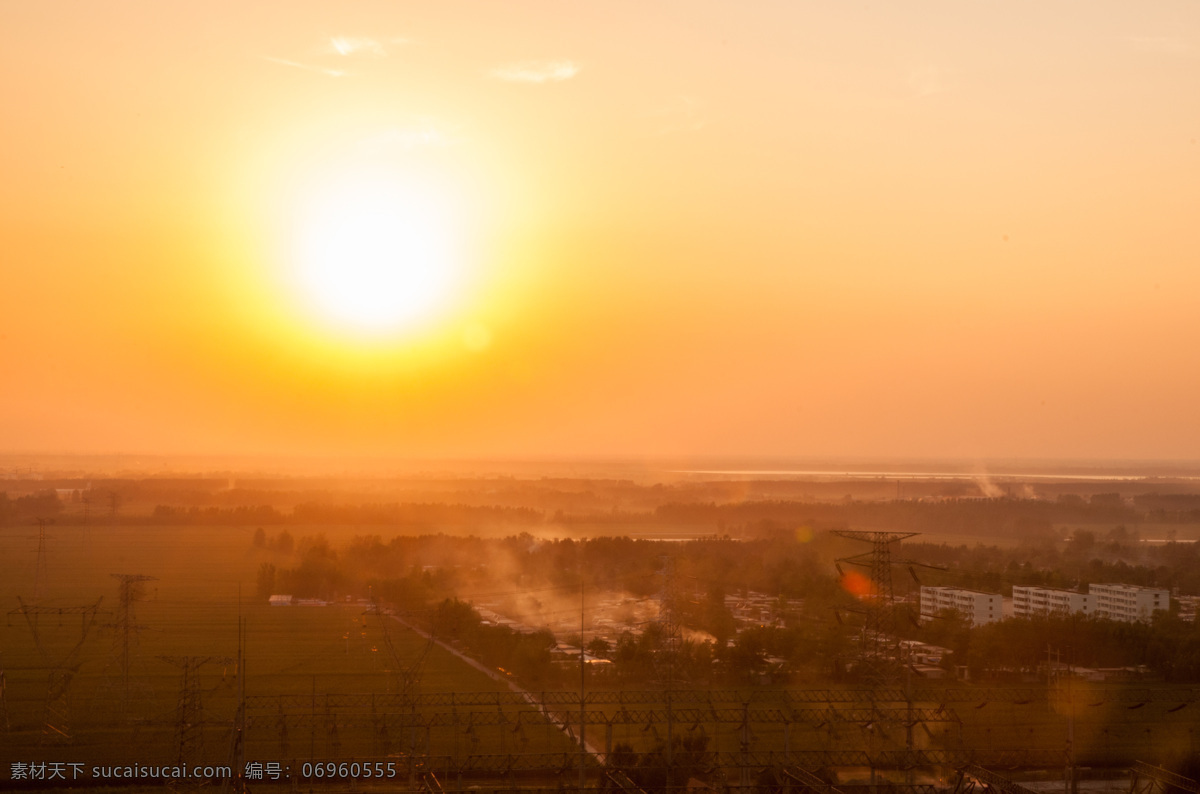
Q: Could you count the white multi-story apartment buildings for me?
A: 3